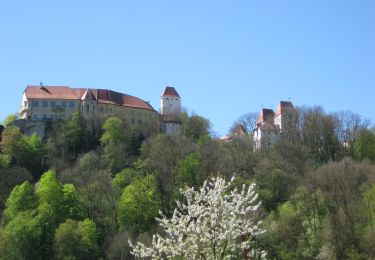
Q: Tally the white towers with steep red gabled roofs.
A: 3